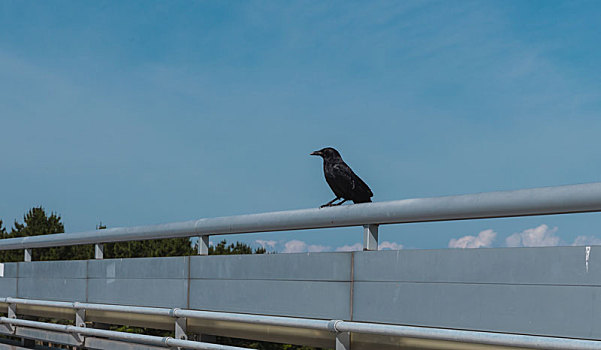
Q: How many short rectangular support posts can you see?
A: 4